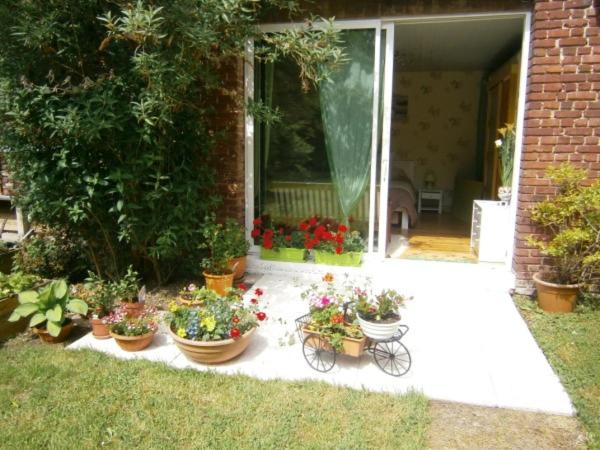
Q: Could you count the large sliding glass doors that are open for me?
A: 1